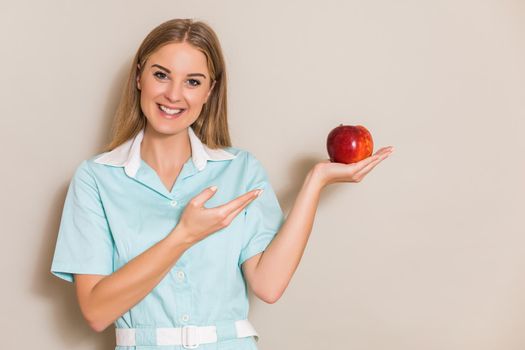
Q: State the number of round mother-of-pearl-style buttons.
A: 3